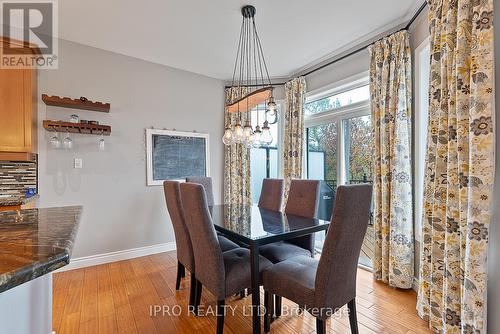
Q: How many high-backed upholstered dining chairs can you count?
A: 6